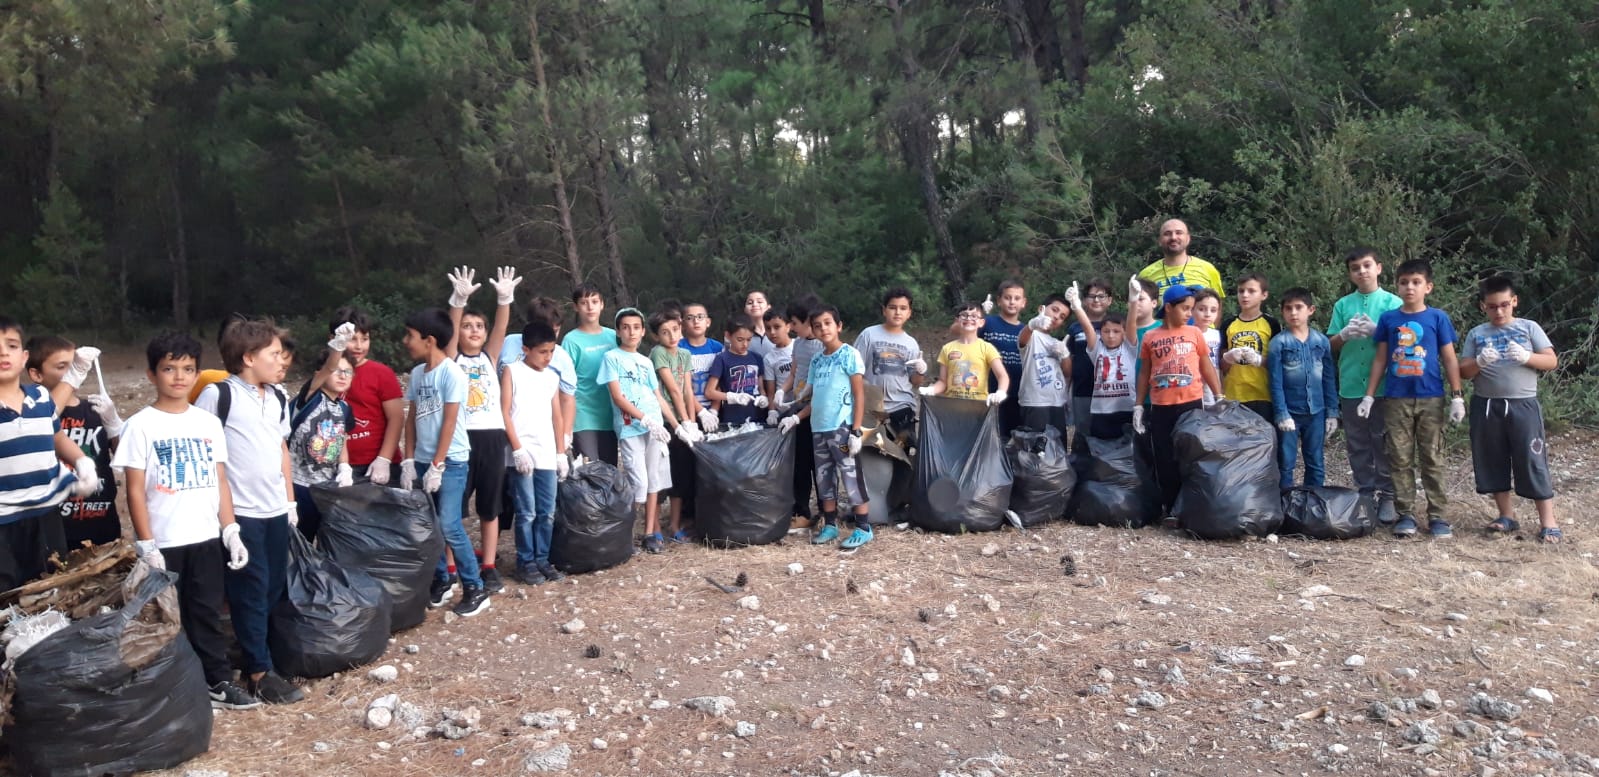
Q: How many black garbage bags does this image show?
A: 10